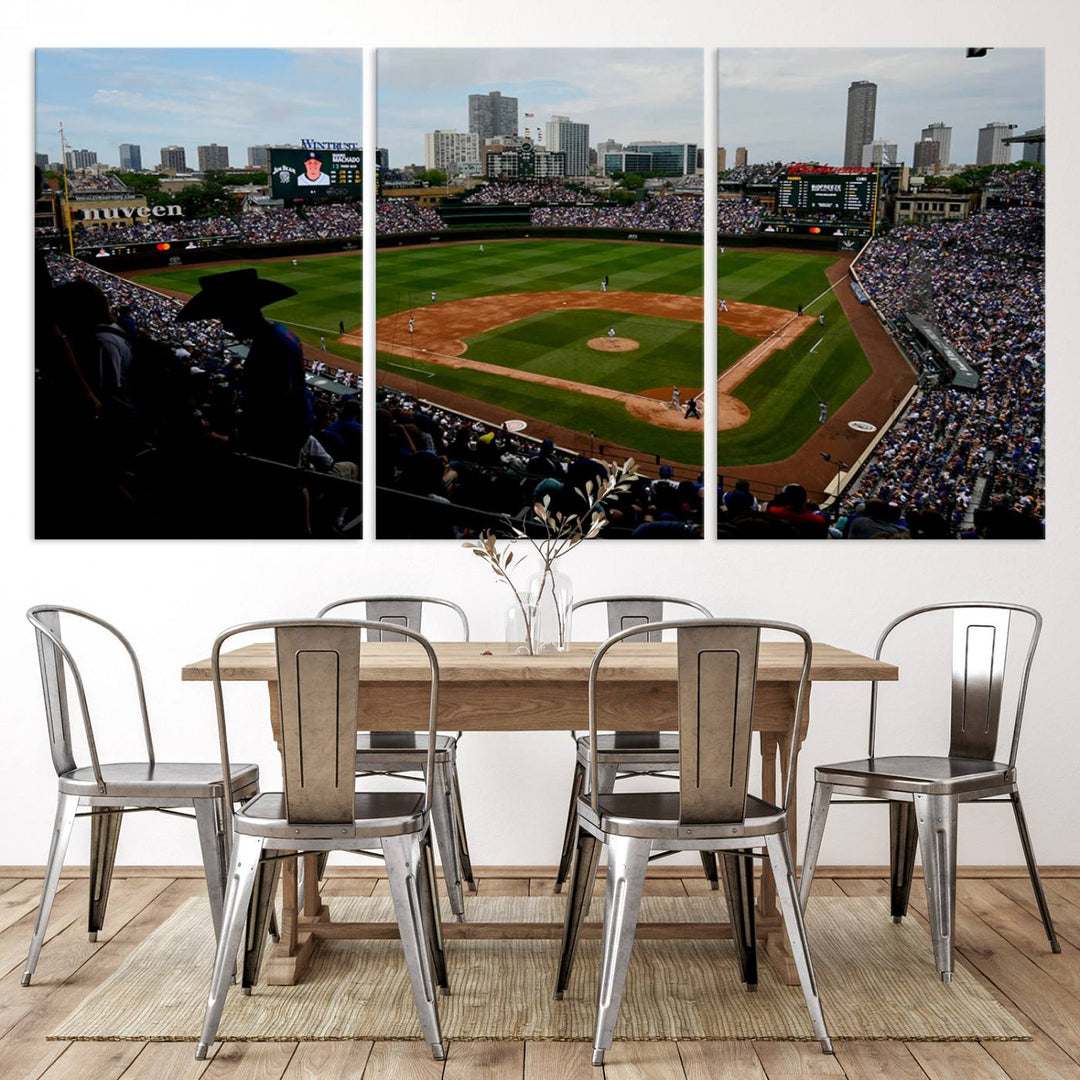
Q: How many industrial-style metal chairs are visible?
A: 6